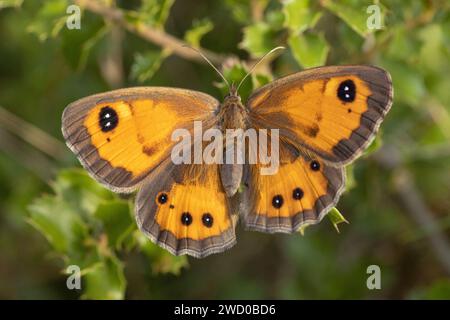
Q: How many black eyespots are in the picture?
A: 8